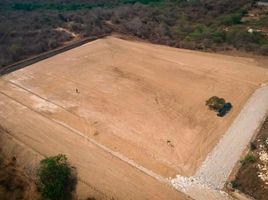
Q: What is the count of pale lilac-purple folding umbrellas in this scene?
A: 0